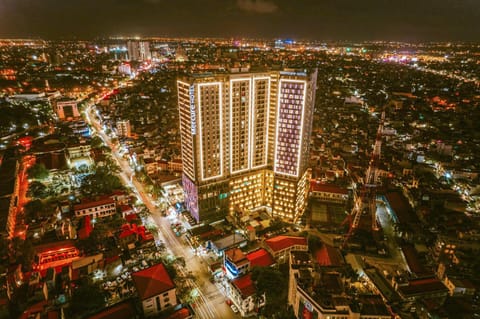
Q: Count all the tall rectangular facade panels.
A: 4